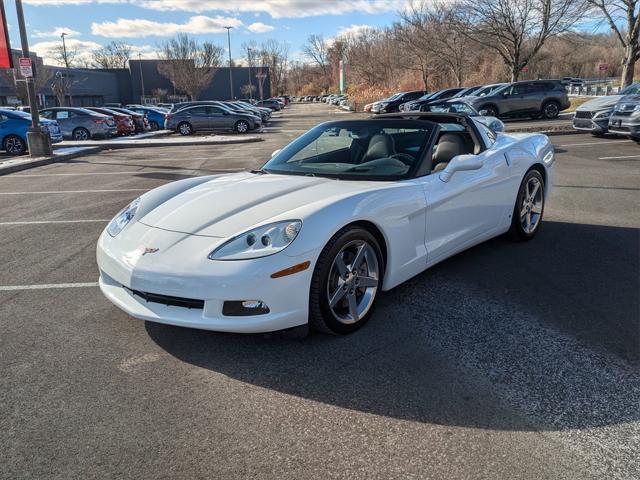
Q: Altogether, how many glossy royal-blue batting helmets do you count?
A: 0